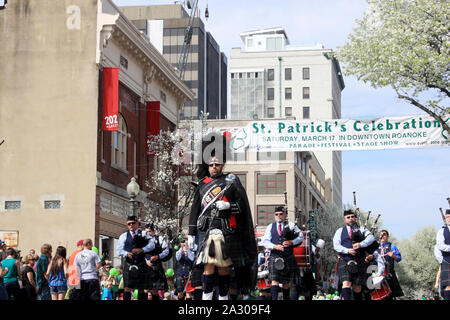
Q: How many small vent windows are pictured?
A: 2